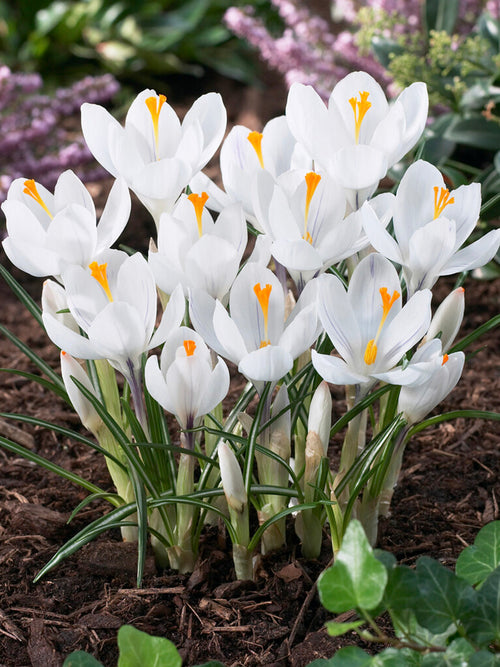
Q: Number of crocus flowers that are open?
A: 12